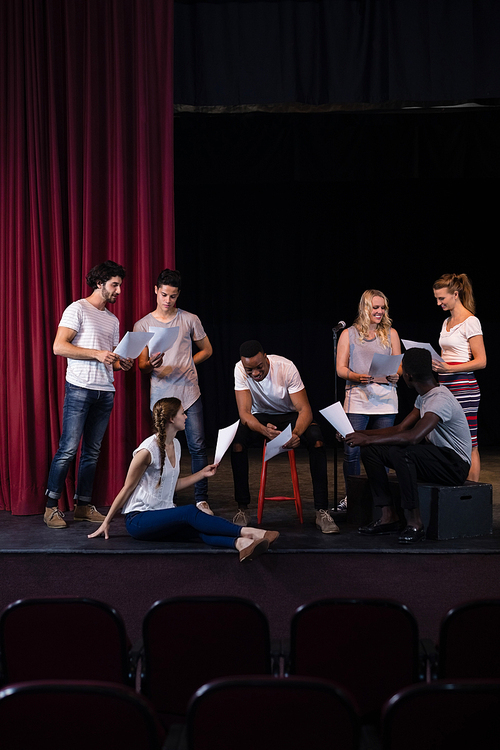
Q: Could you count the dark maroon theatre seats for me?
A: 7